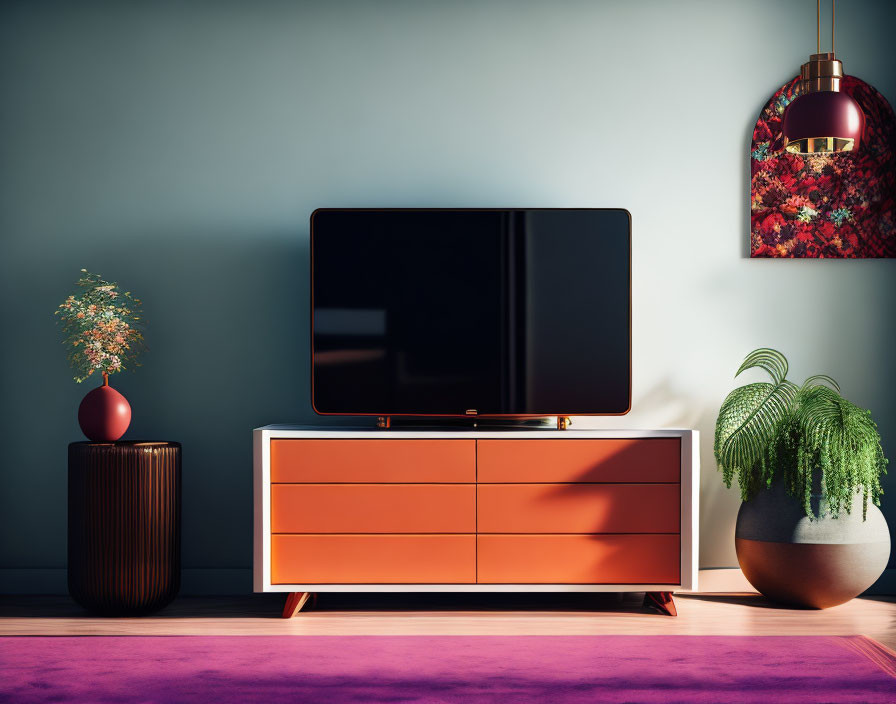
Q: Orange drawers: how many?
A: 6